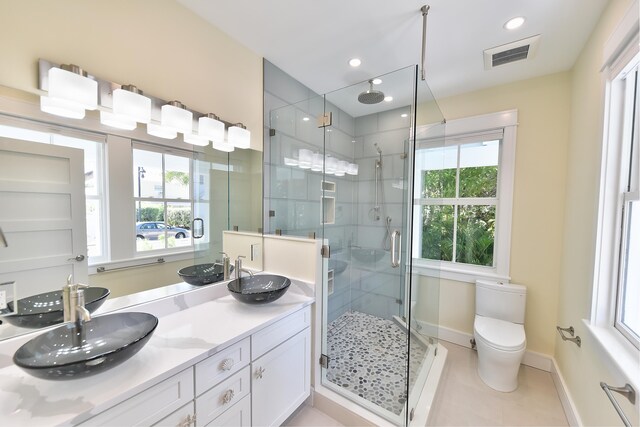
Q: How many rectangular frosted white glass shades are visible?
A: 5